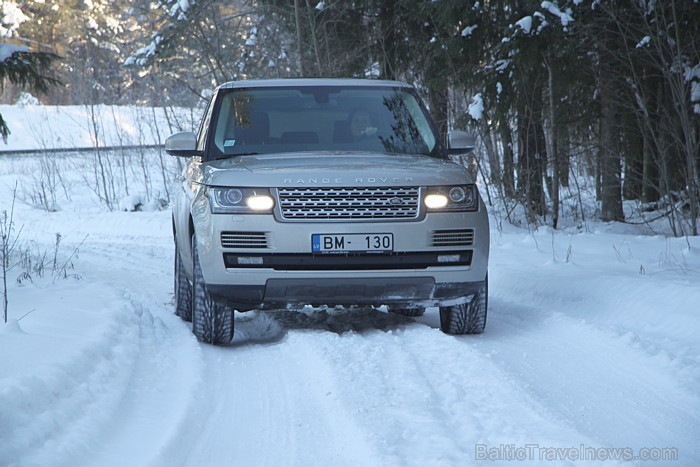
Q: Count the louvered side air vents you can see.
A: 2